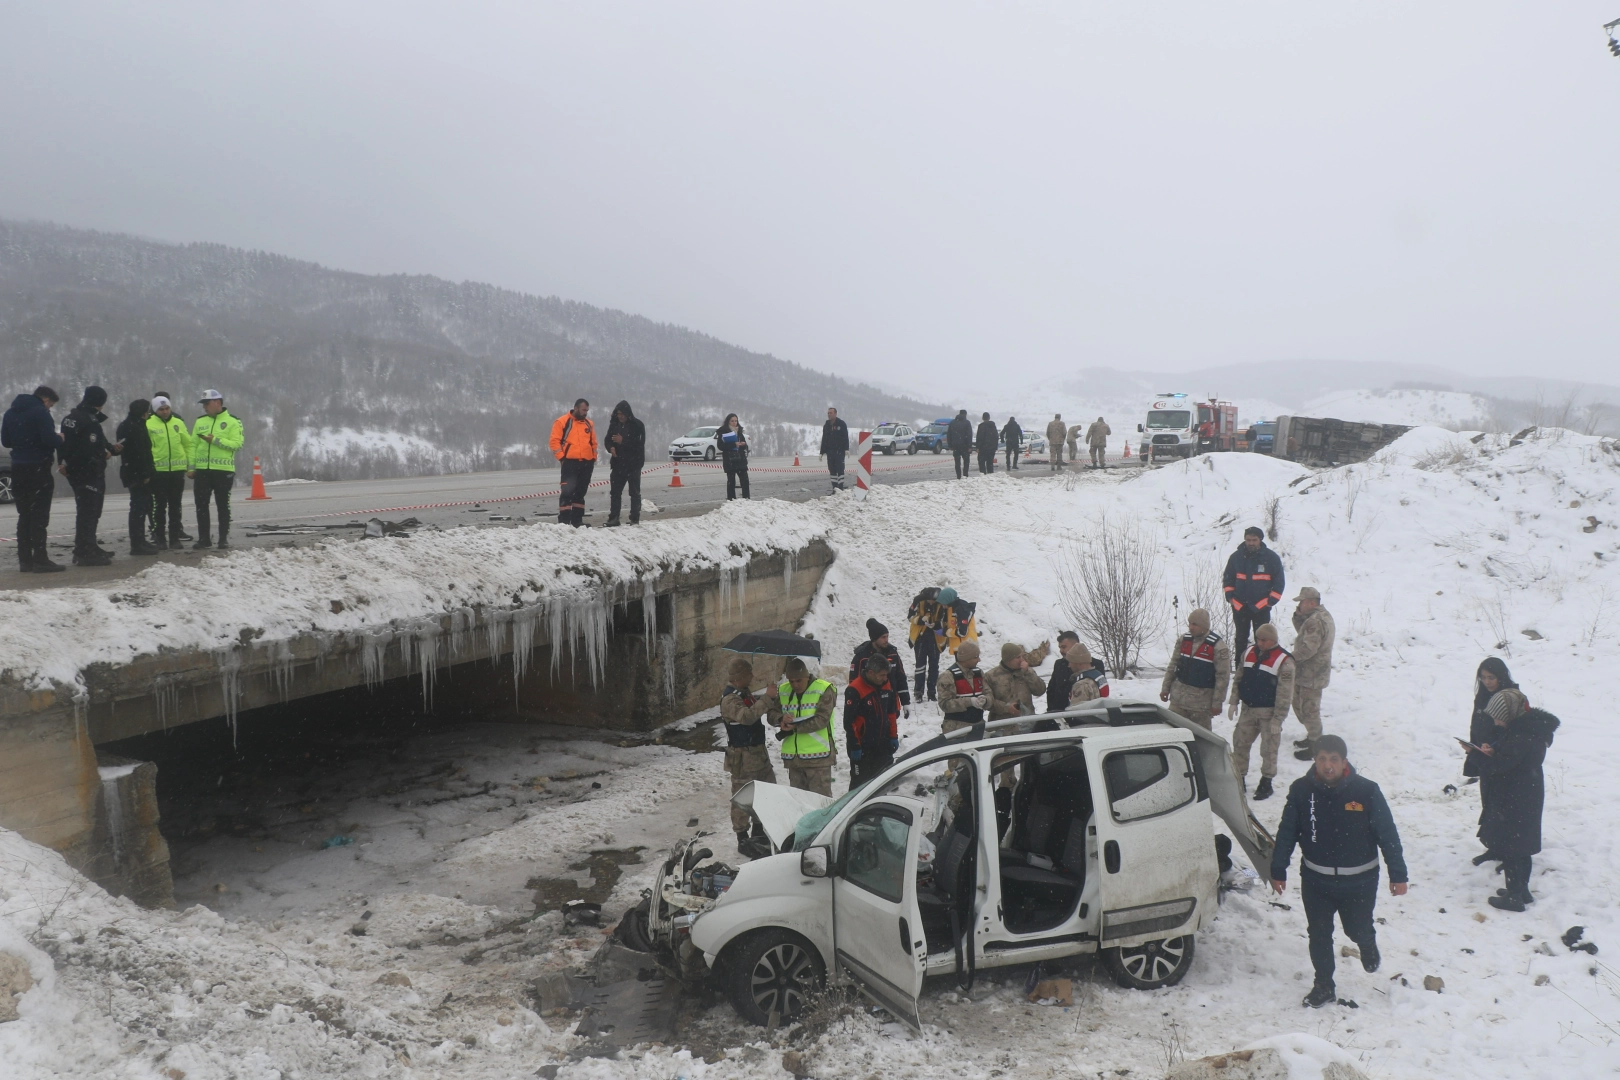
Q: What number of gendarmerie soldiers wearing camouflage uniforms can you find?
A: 11